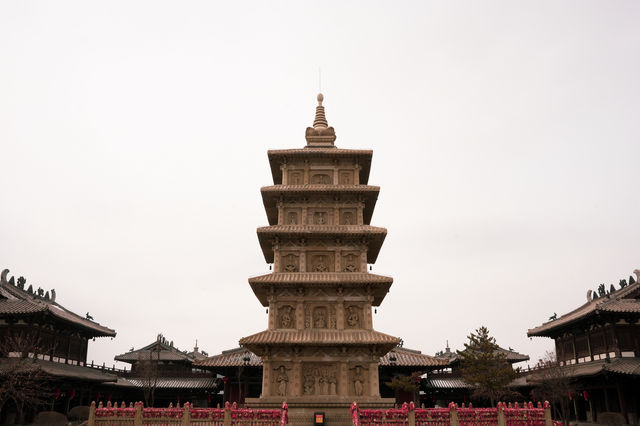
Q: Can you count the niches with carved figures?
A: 15